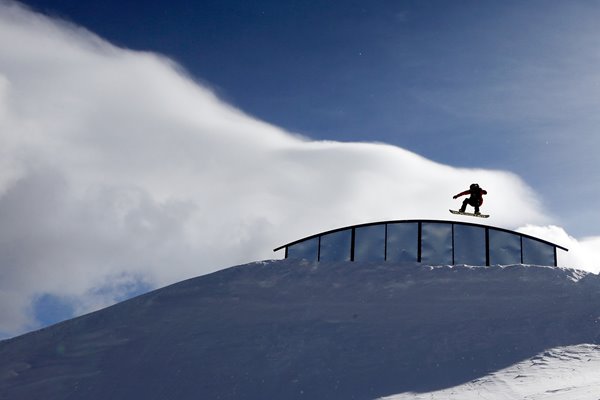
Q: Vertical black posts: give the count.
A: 9